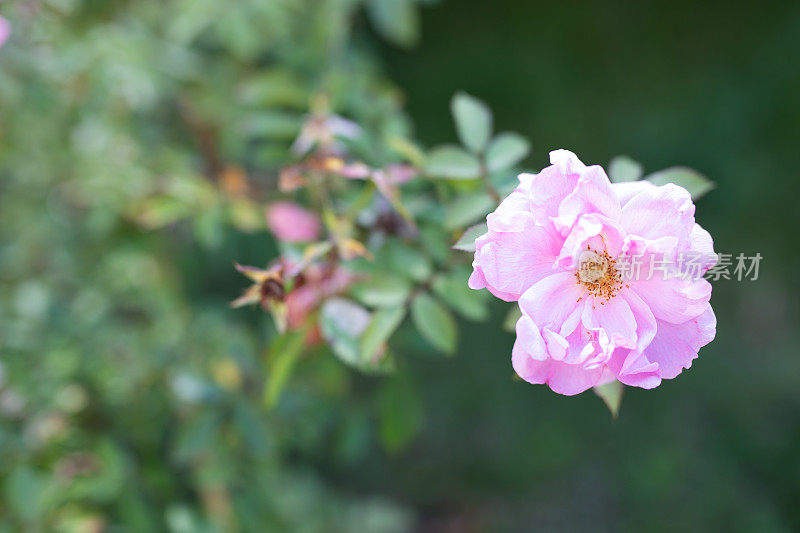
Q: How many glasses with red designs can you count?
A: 0